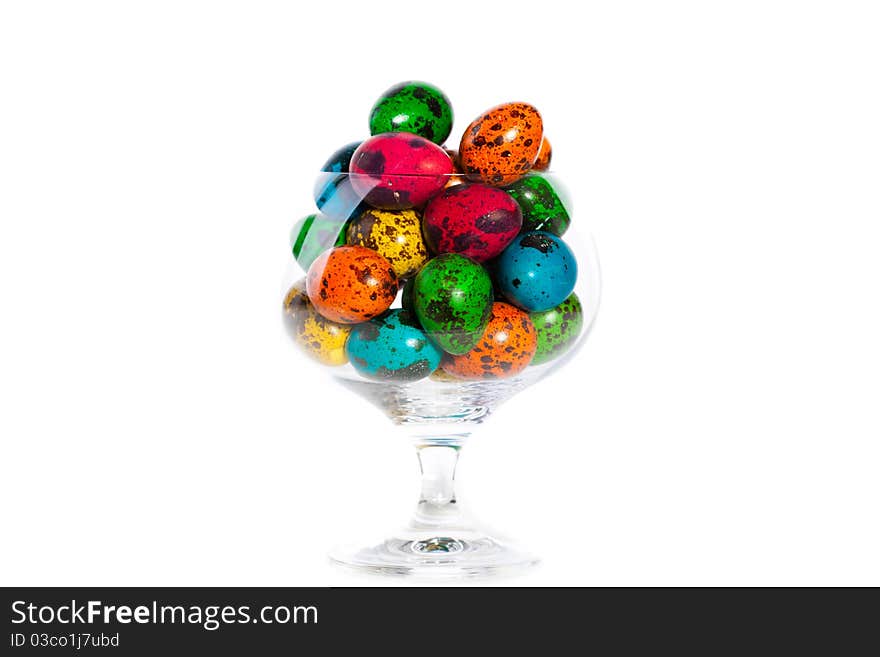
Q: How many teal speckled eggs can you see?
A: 3